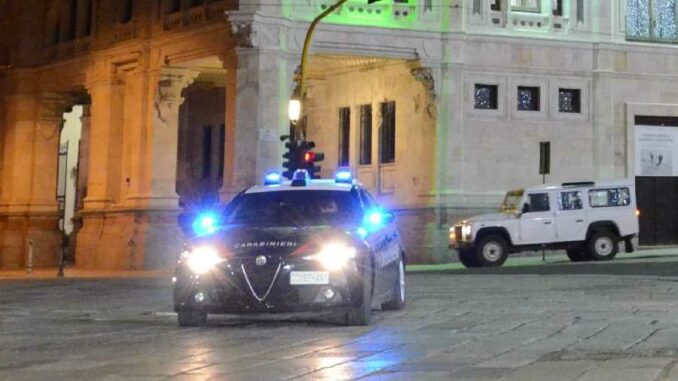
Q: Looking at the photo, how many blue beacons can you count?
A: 4